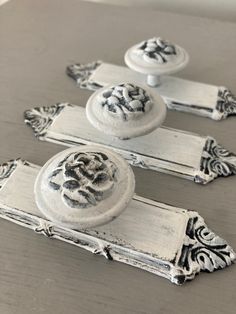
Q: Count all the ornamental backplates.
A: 3